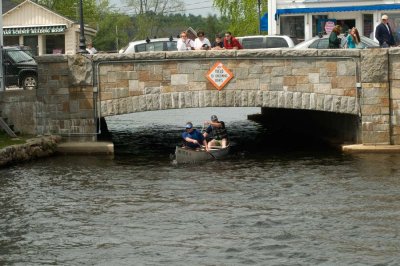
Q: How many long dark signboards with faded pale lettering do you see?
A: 1